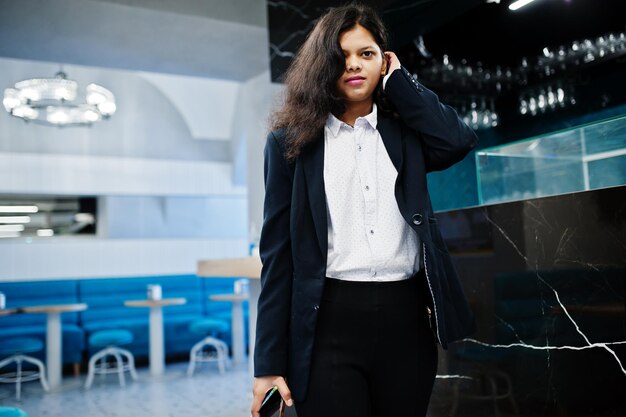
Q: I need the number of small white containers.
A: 3